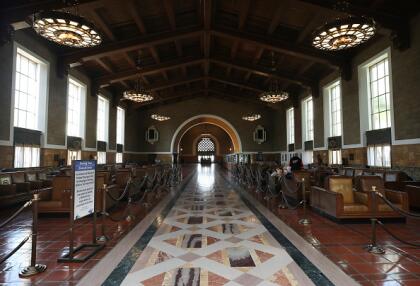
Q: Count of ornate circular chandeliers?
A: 6